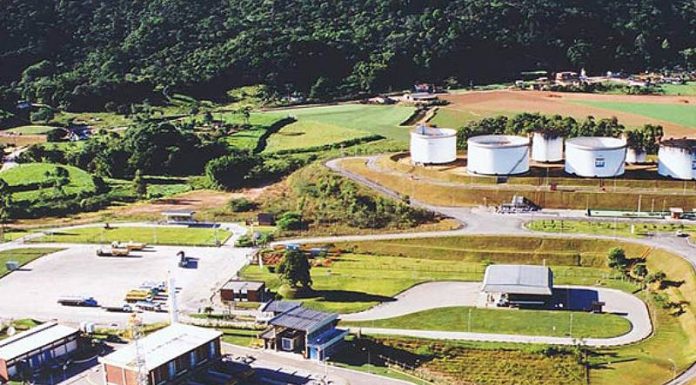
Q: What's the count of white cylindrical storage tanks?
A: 6